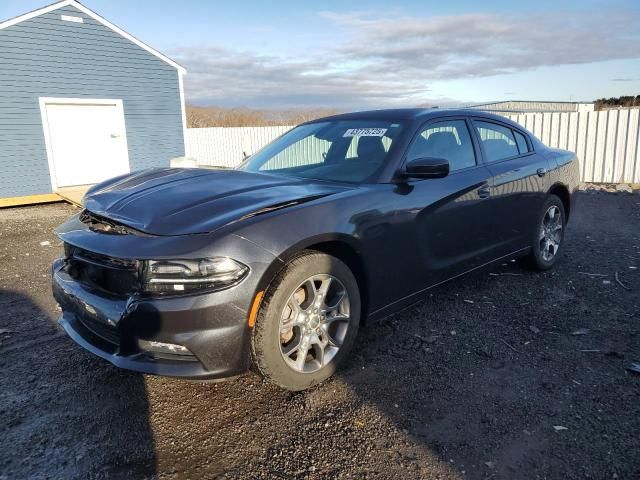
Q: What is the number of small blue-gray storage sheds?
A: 1